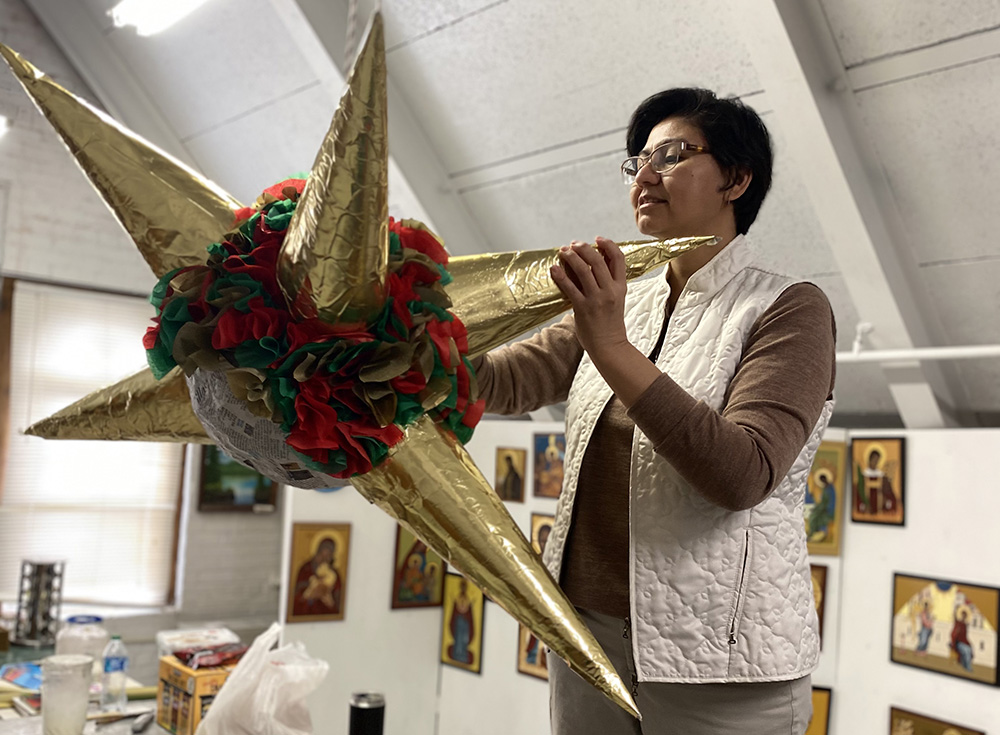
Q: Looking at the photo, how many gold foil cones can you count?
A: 5